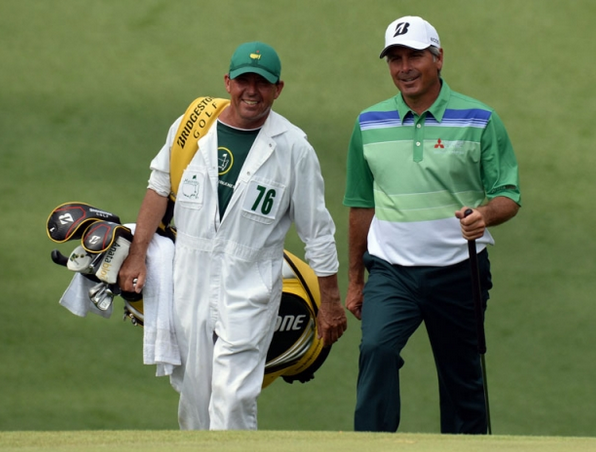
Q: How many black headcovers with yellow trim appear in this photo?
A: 2